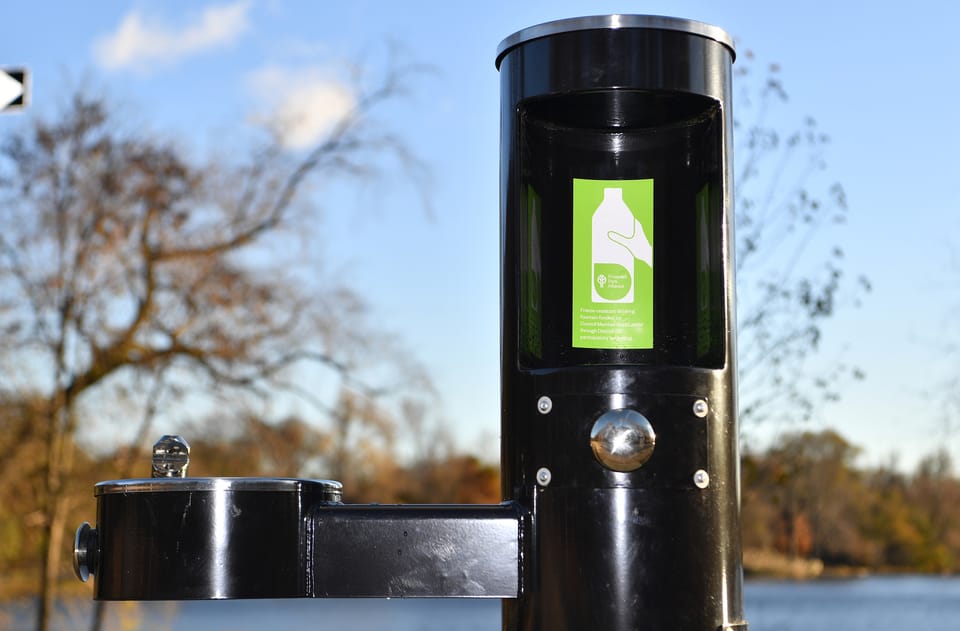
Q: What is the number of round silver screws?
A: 4